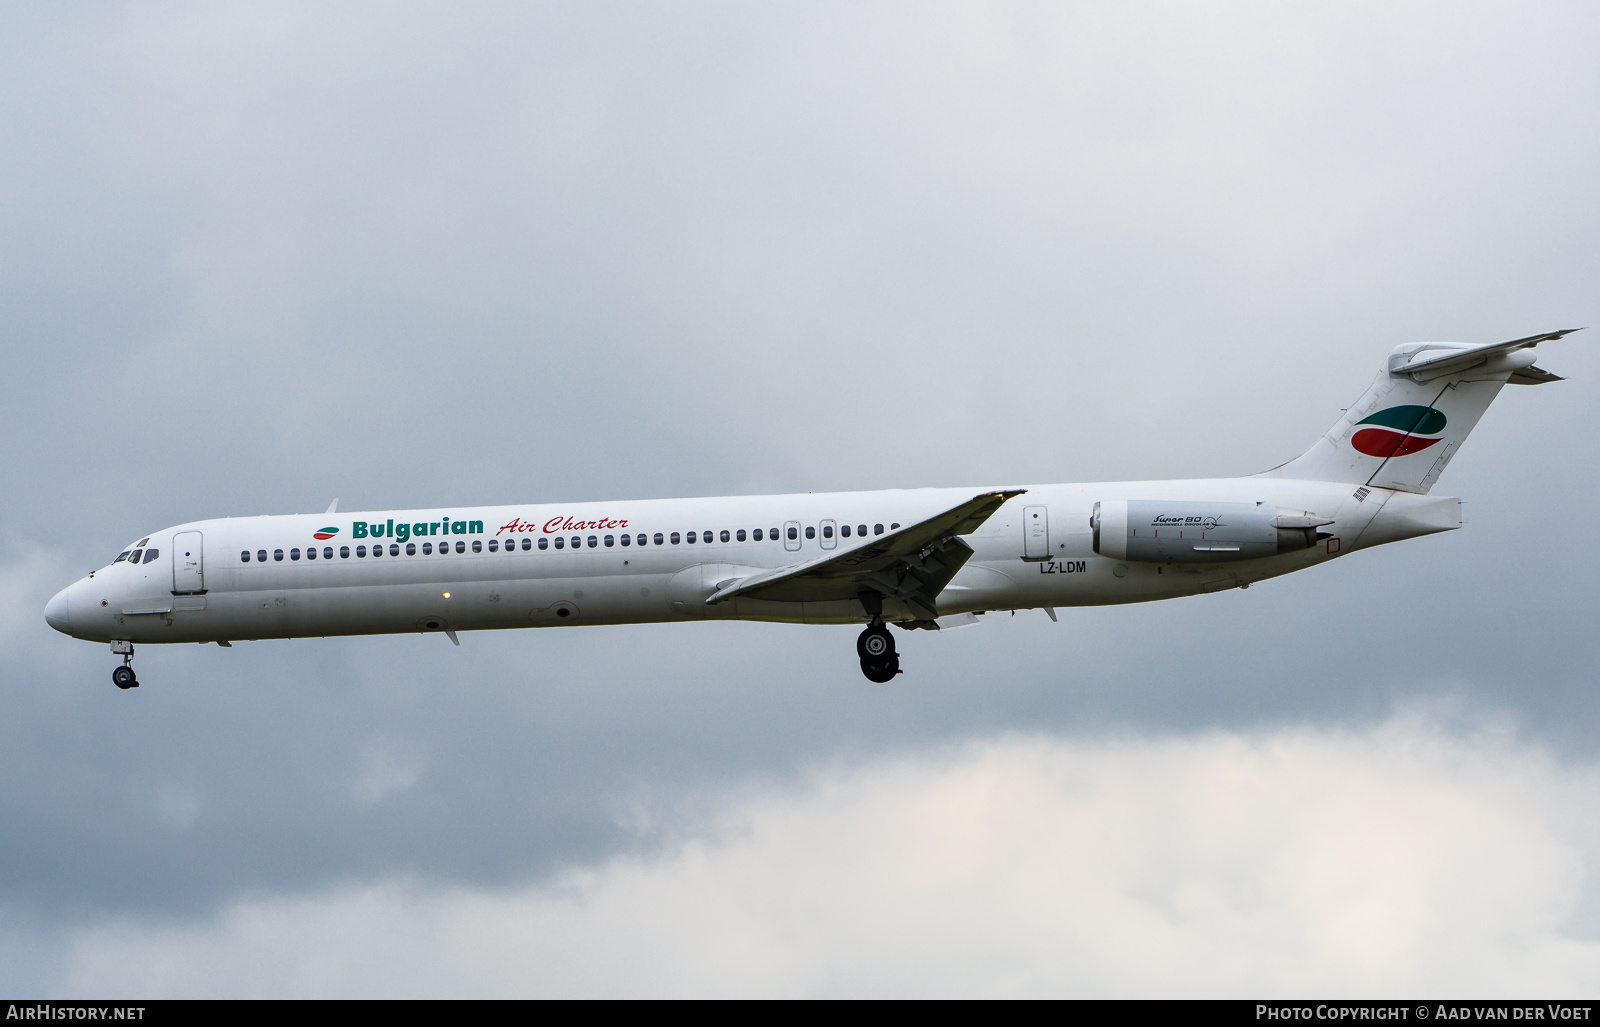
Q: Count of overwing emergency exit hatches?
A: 2